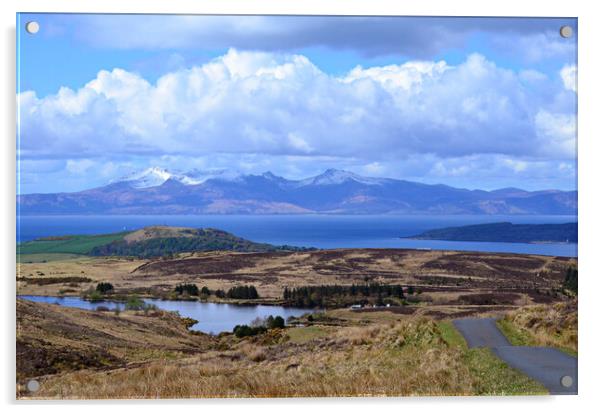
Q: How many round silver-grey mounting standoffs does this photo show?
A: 4